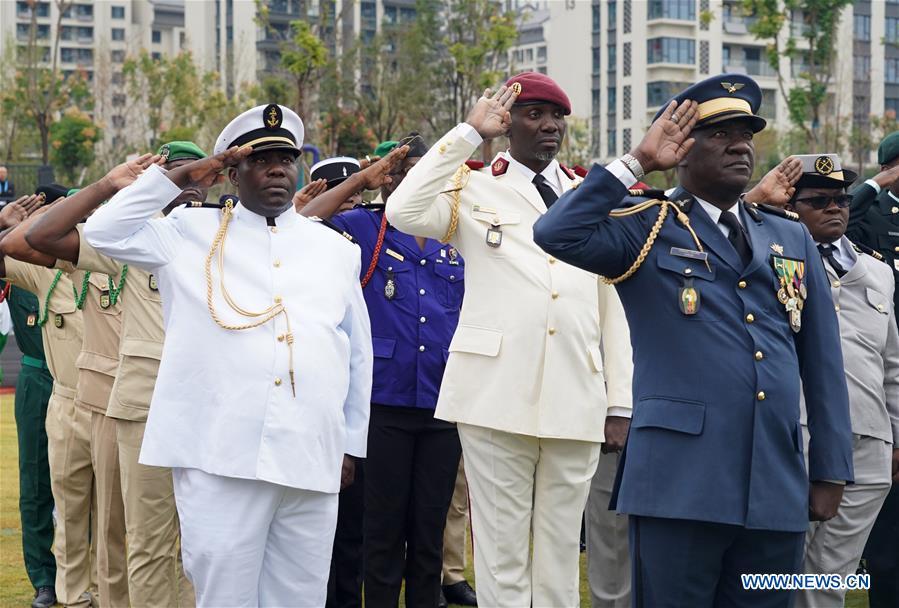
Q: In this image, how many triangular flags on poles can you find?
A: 0